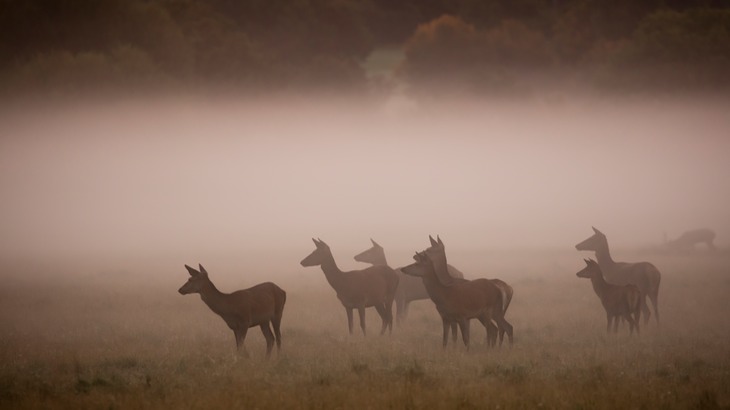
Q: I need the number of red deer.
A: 8